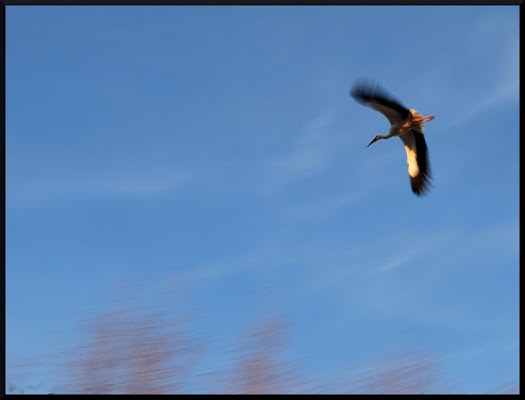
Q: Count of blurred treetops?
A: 3